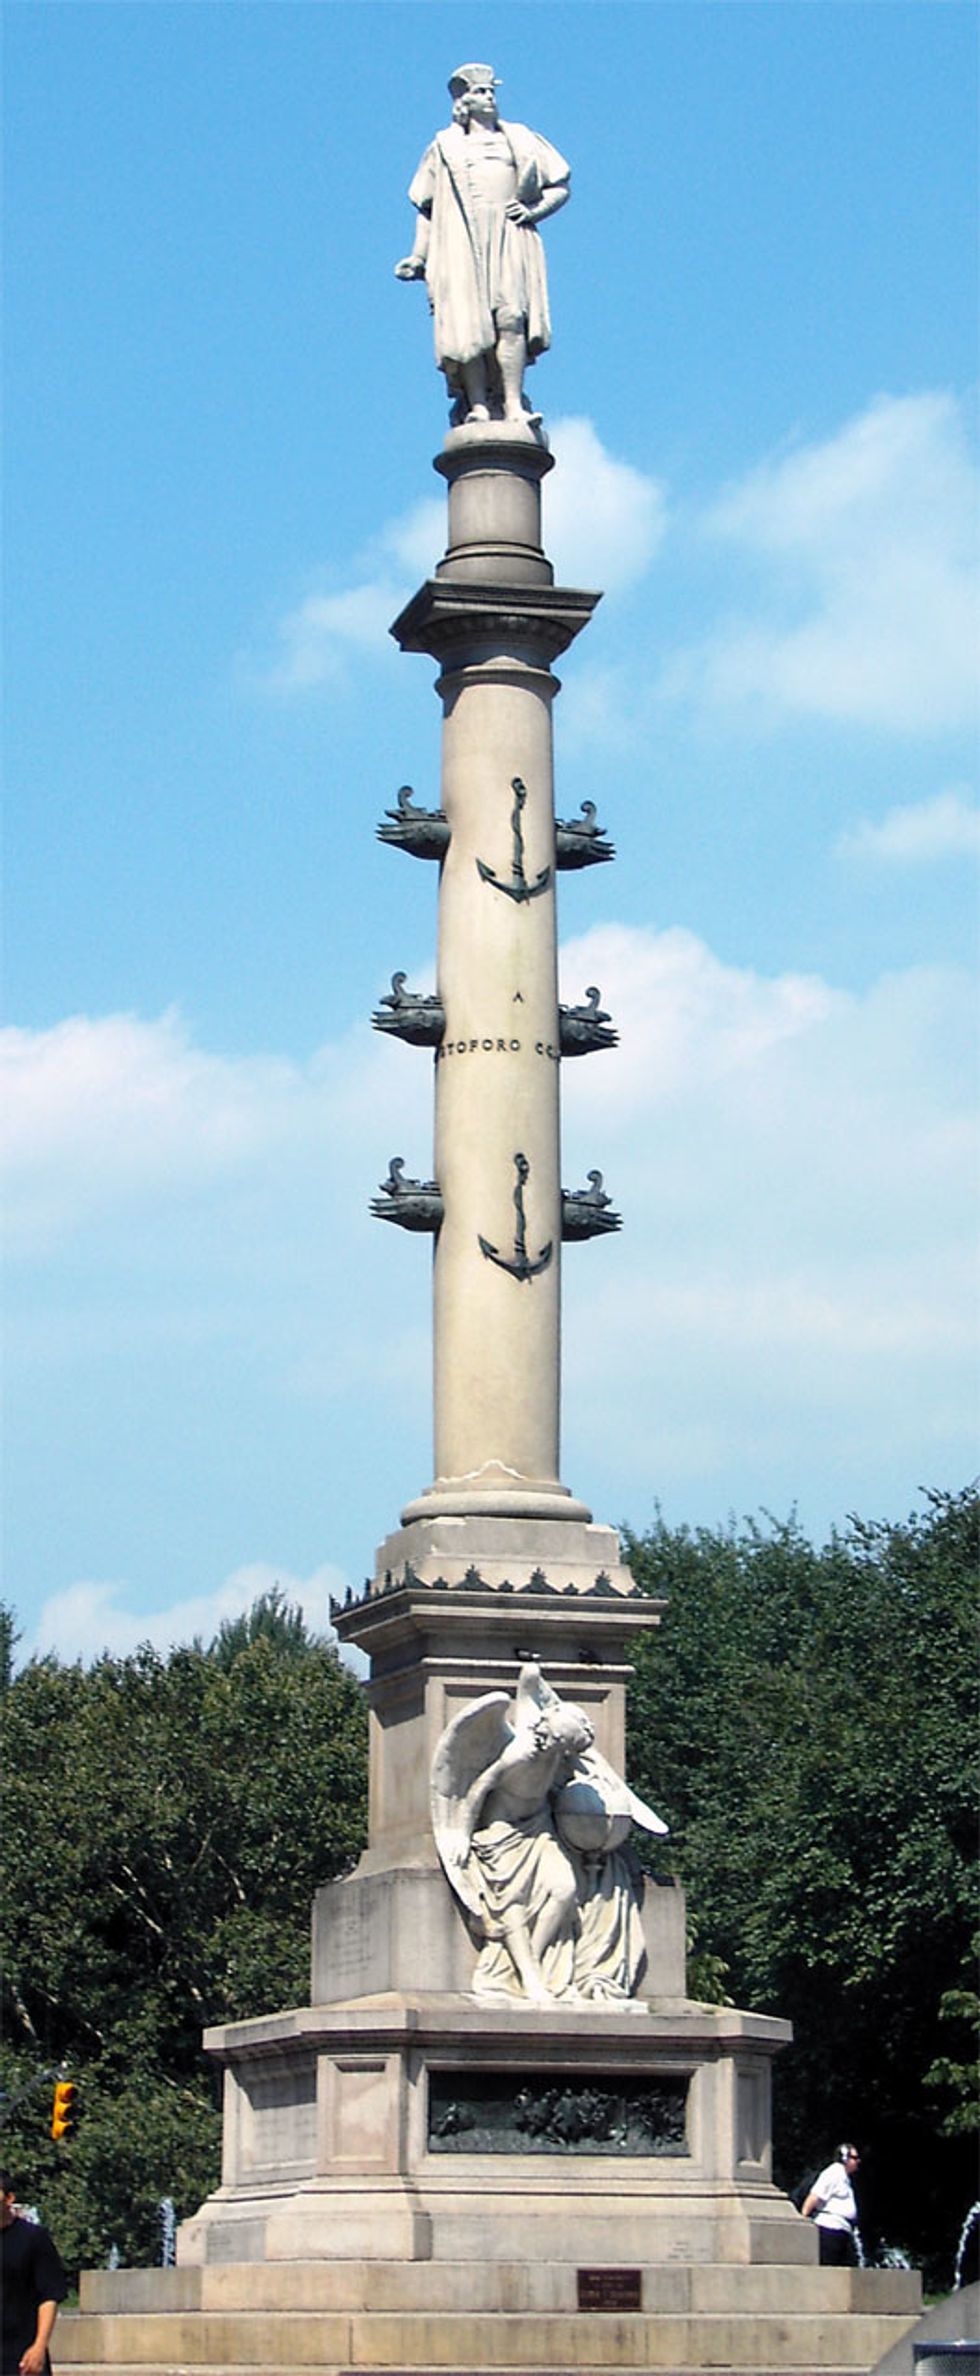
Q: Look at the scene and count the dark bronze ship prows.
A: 6